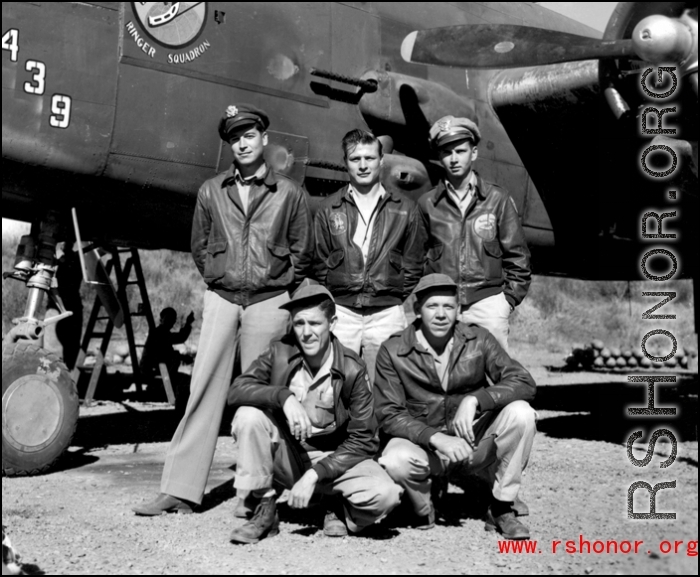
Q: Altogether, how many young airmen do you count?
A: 5